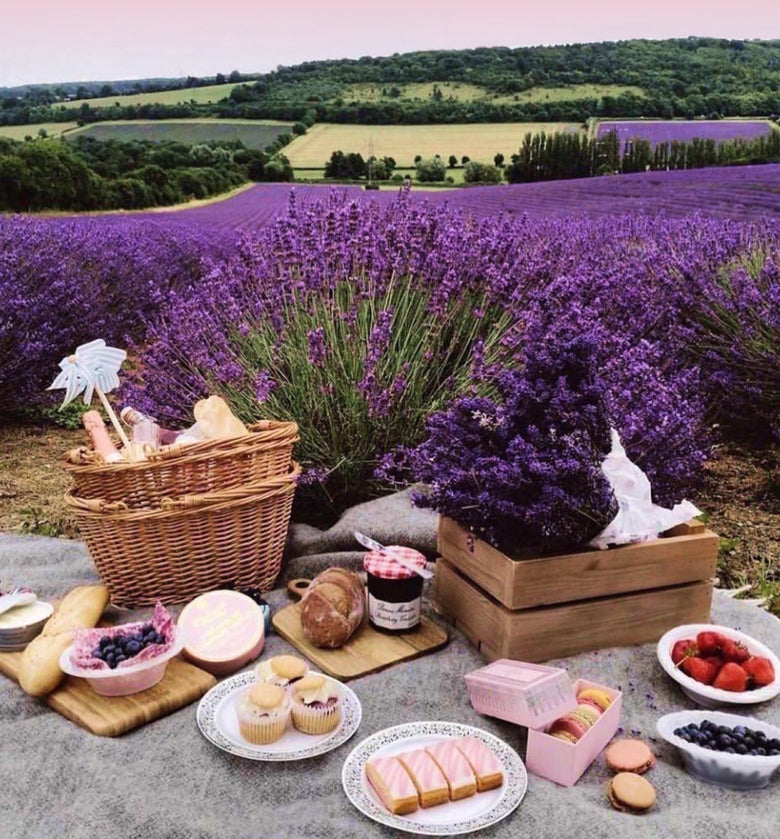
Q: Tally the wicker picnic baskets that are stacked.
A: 2